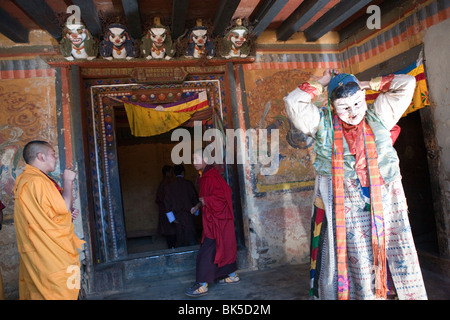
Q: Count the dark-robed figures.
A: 2